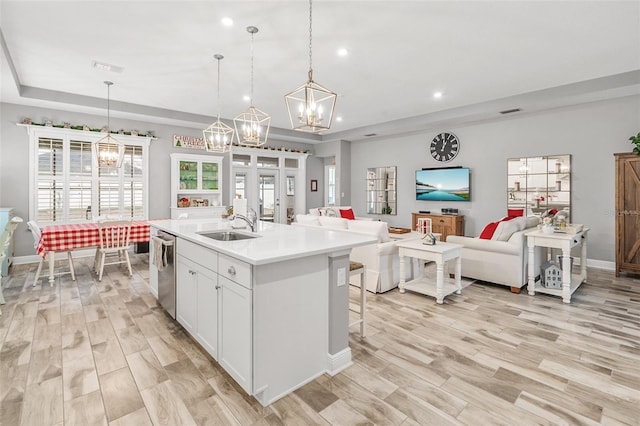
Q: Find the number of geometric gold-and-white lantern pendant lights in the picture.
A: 4